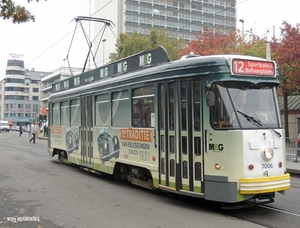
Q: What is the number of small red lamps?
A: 2